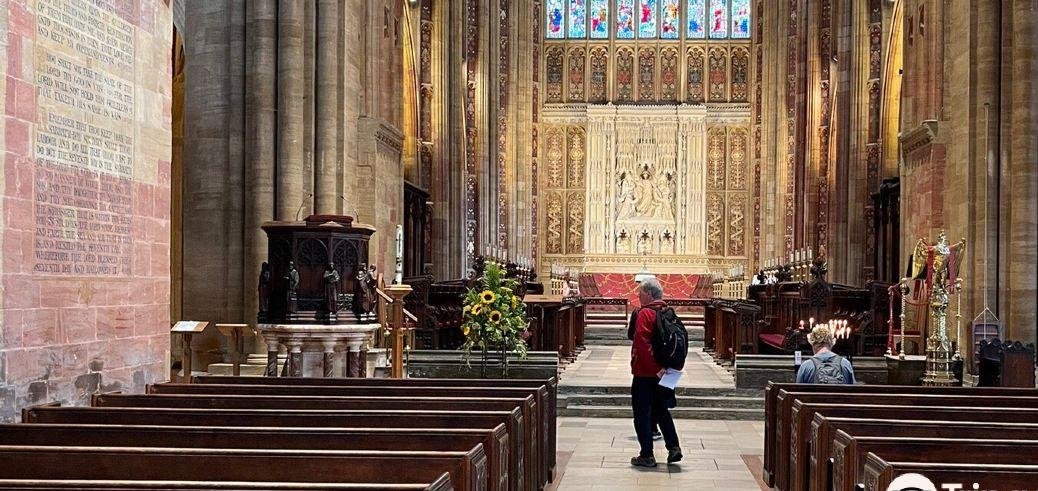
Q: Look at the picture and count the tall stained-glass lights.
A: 9